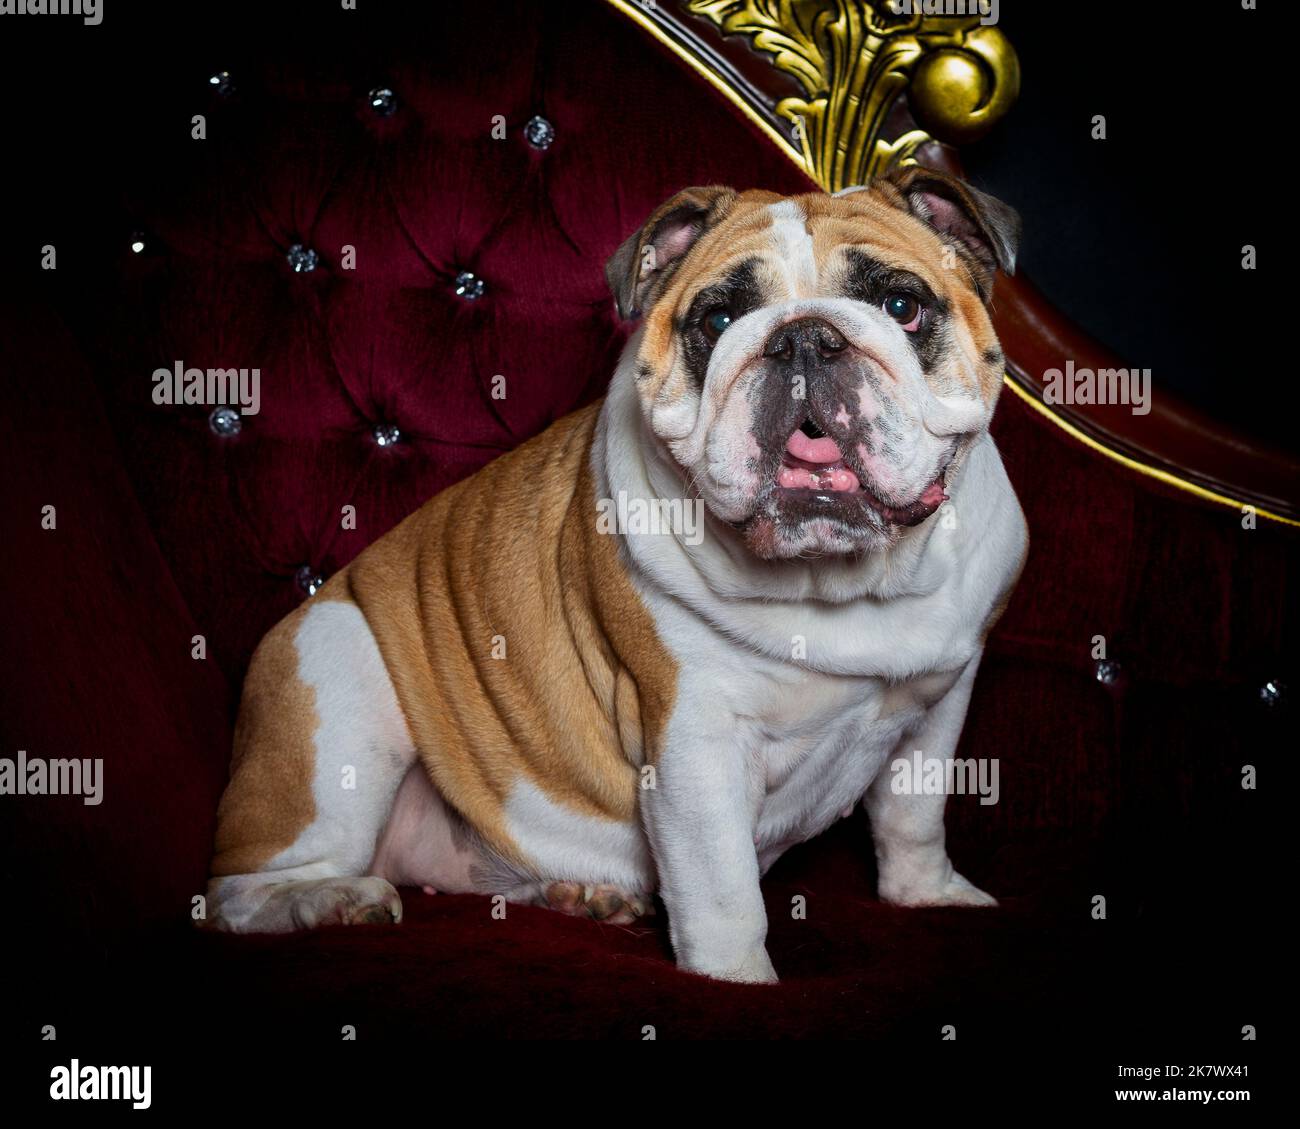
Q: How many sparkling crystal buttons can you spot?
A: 11